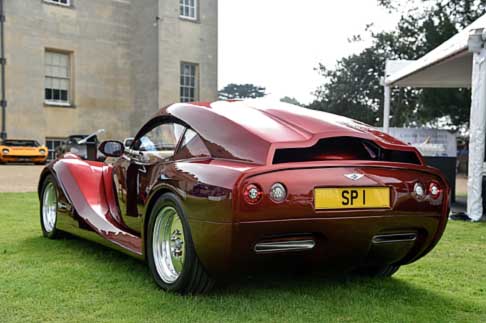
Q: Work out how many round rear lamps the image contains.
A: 4